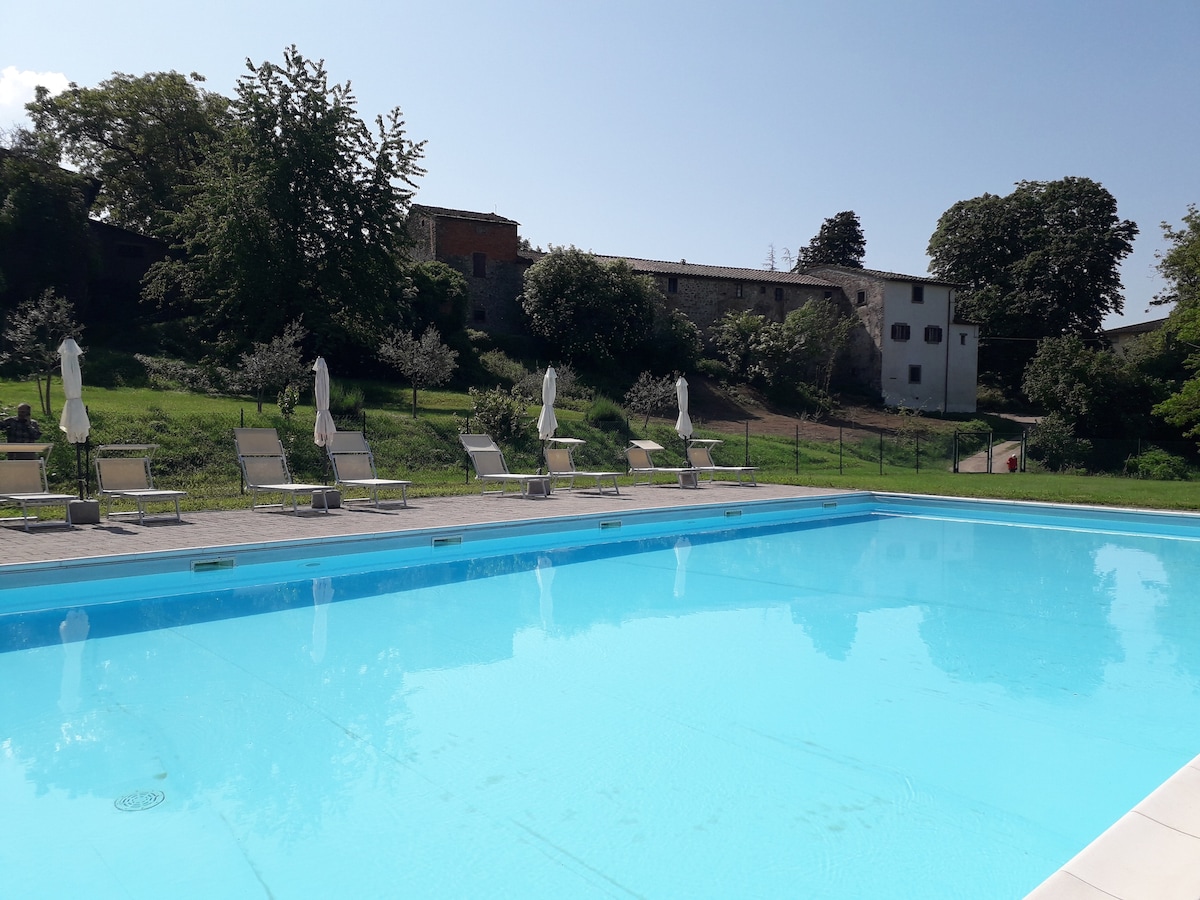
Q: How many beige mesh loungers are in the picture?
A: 8